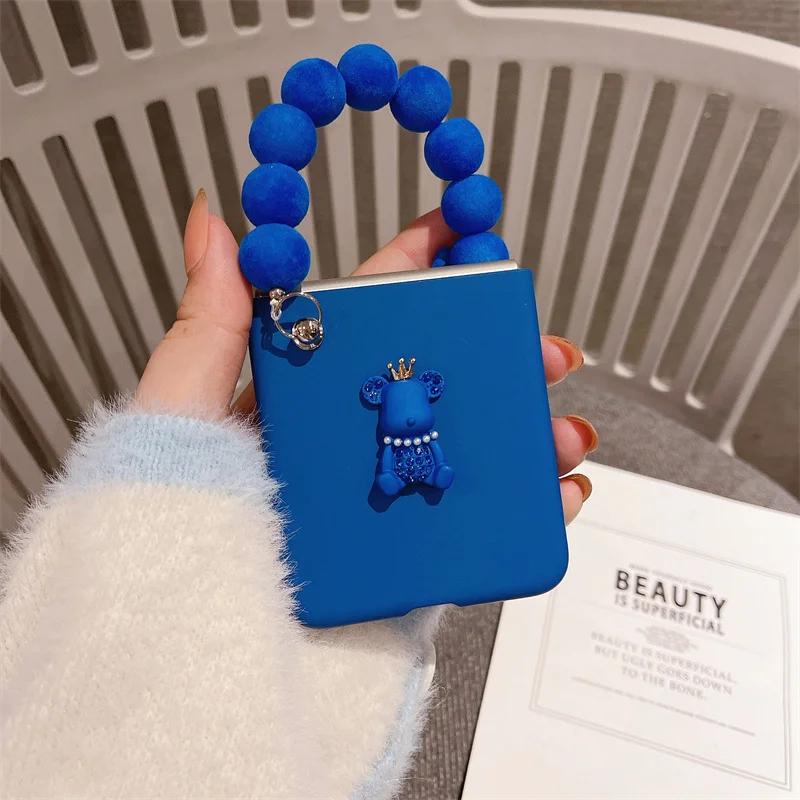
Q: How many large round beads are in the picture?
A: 9